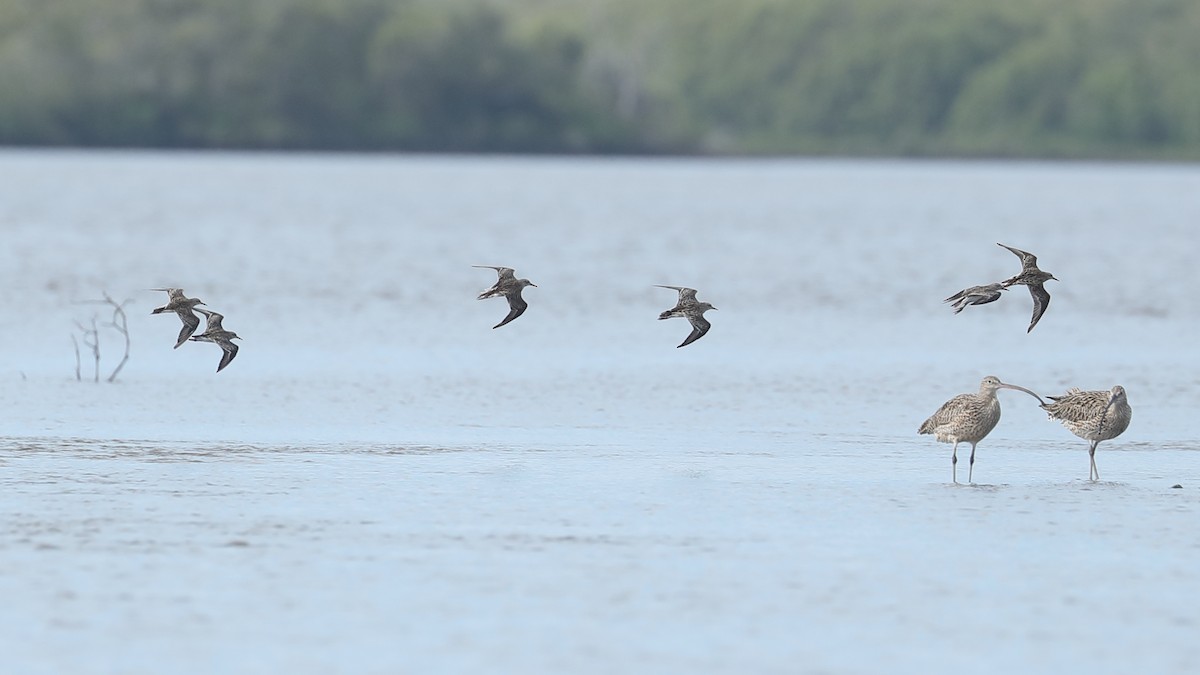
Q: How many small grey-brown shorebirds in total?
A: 6